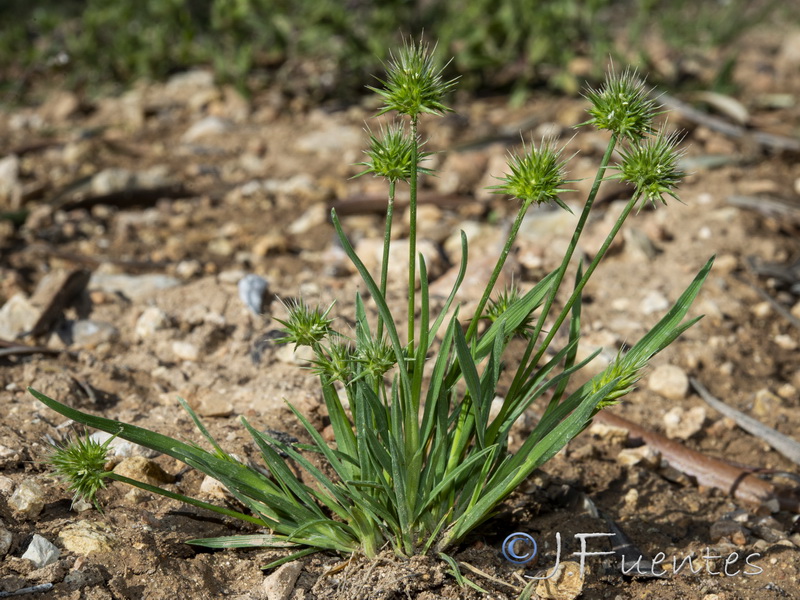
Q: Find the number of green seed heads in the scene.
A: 11